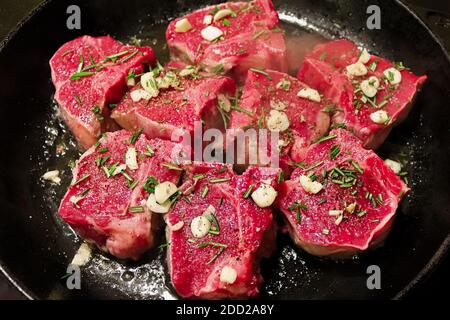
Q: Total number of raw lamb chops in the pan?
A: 8